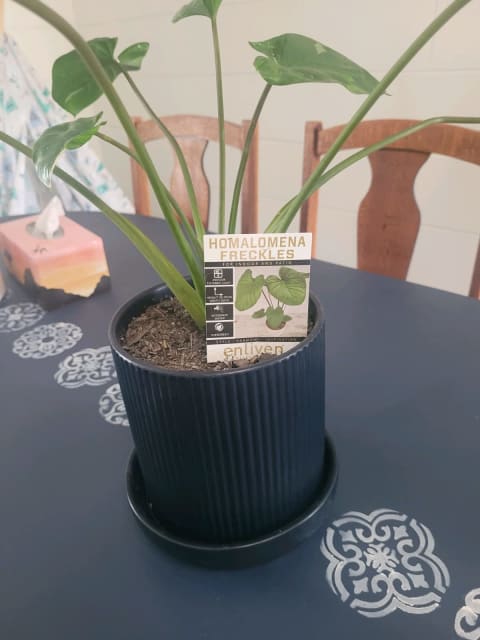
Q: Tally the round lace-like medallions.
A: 6